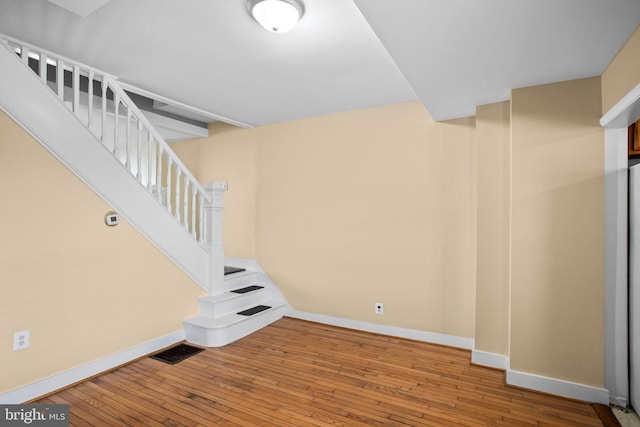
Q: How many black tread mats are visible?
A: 3